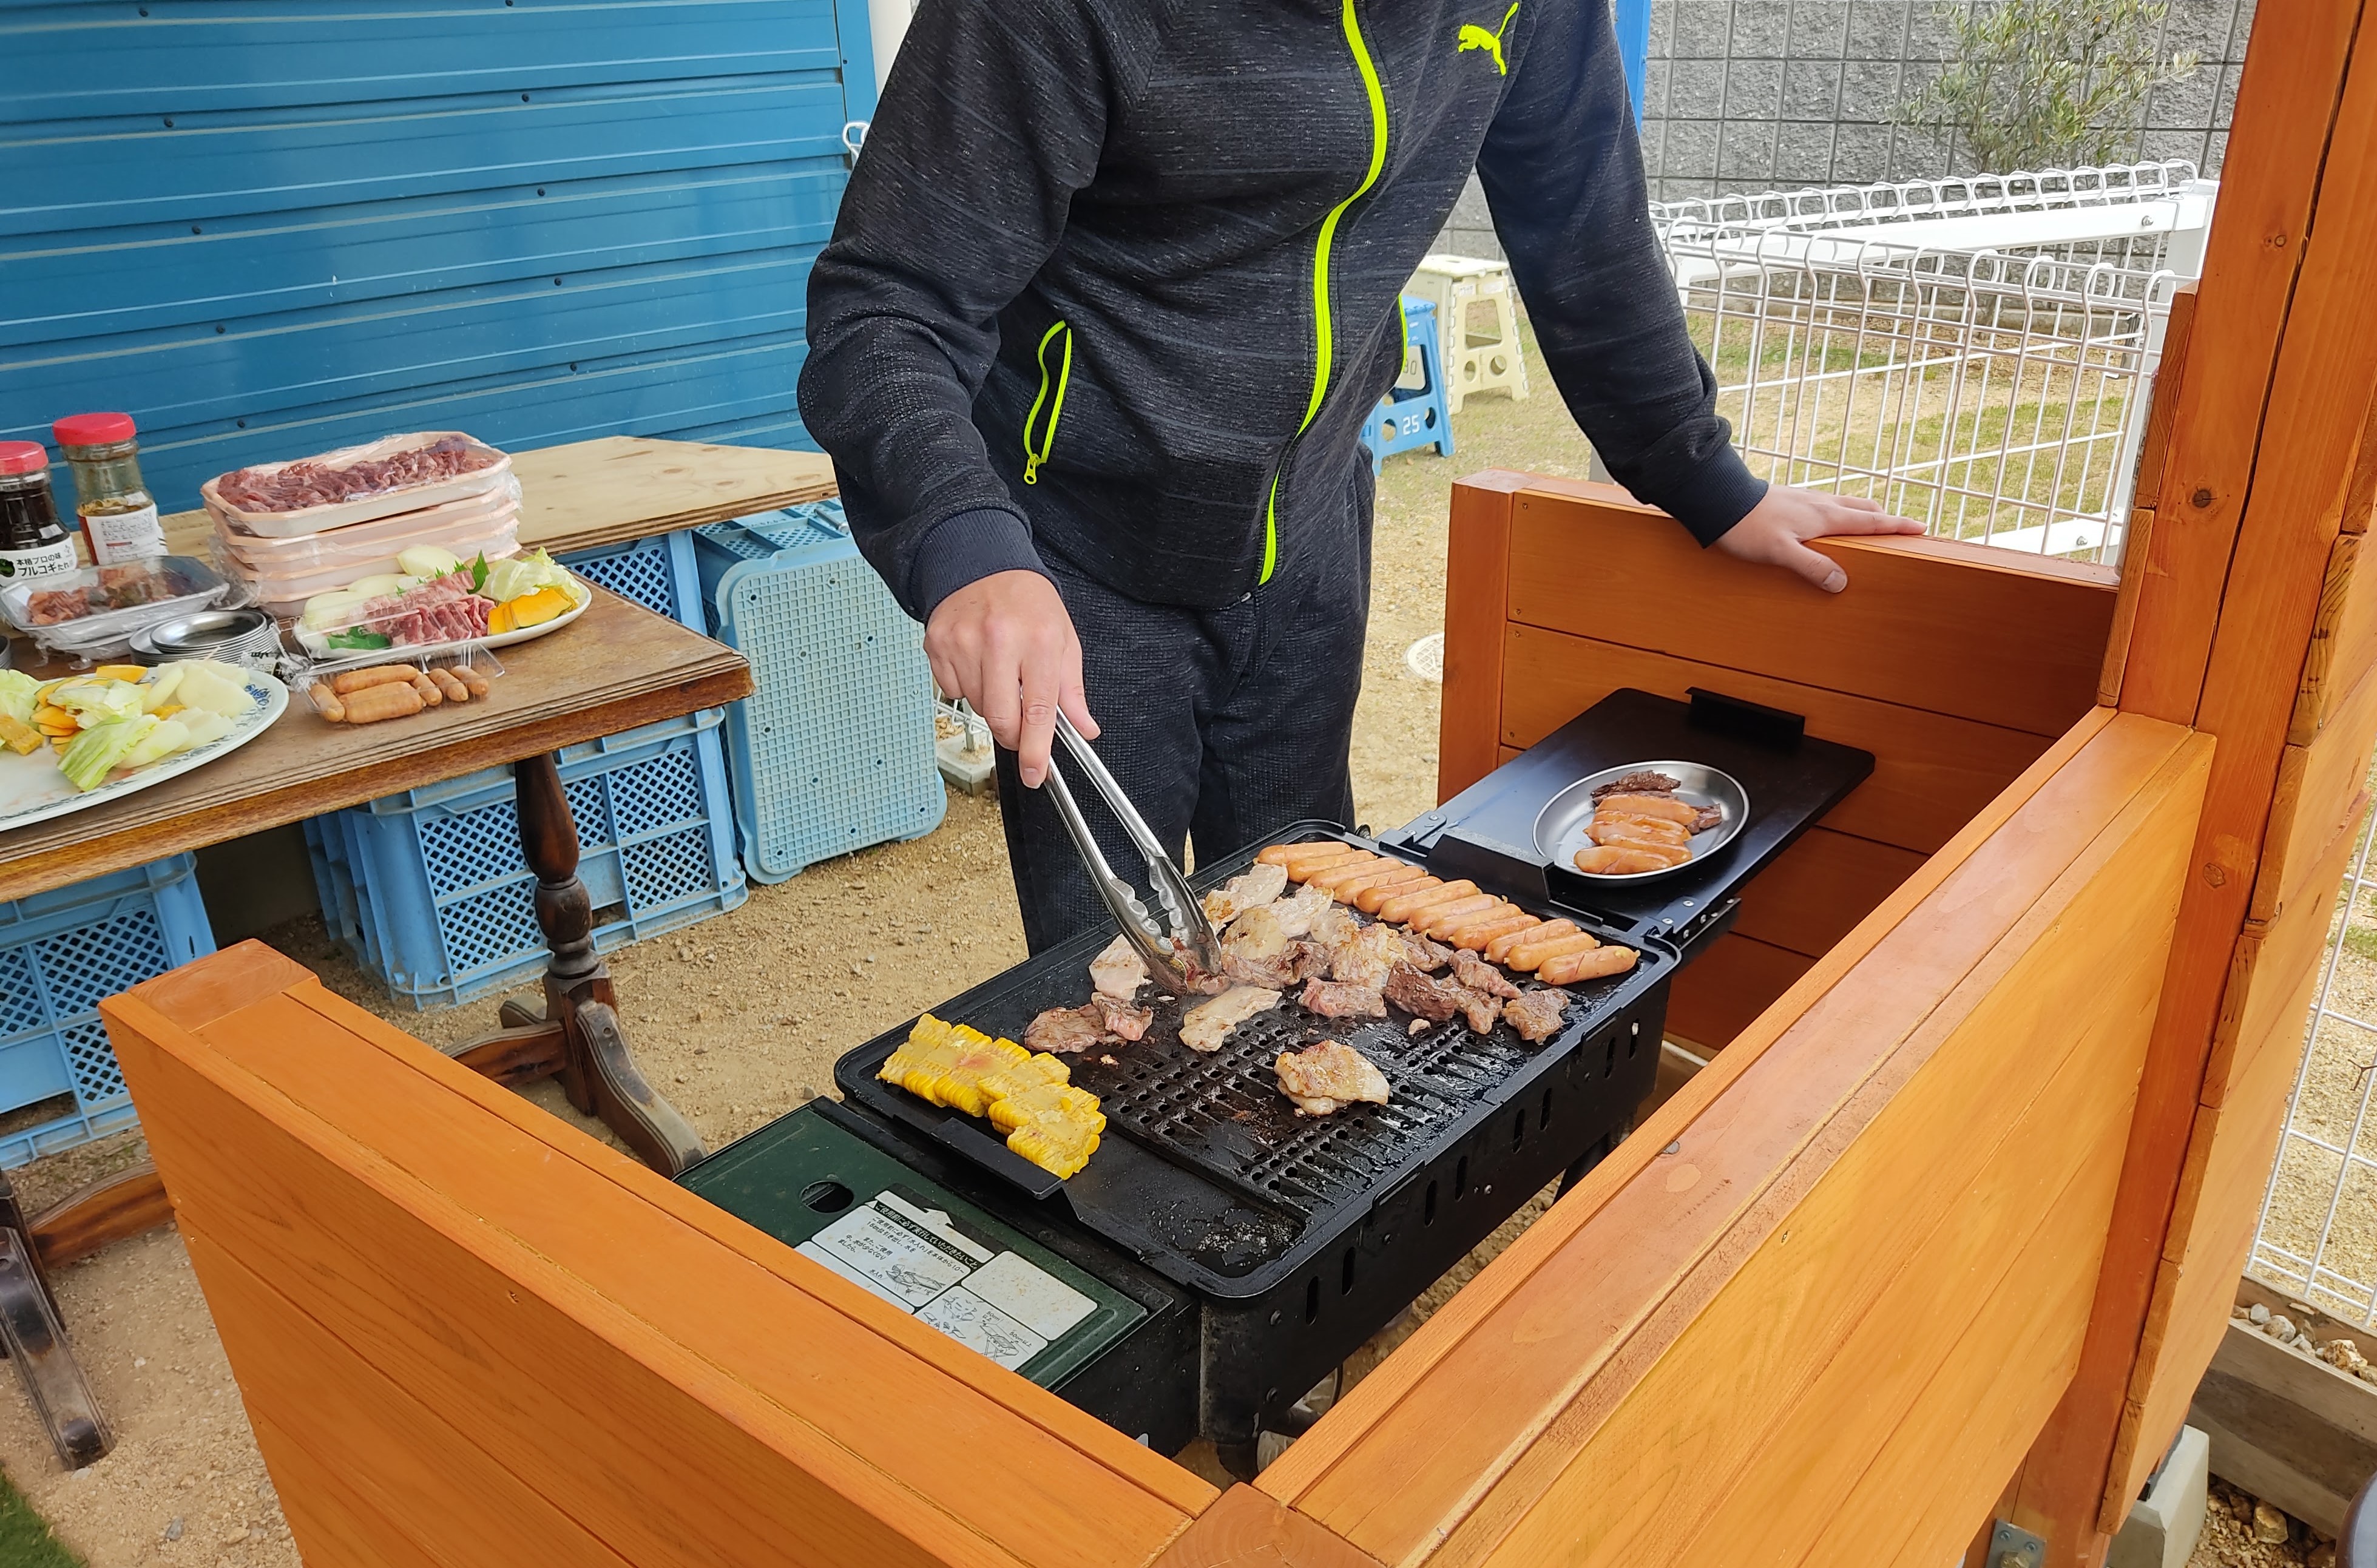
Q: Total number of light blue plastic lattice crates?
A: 4